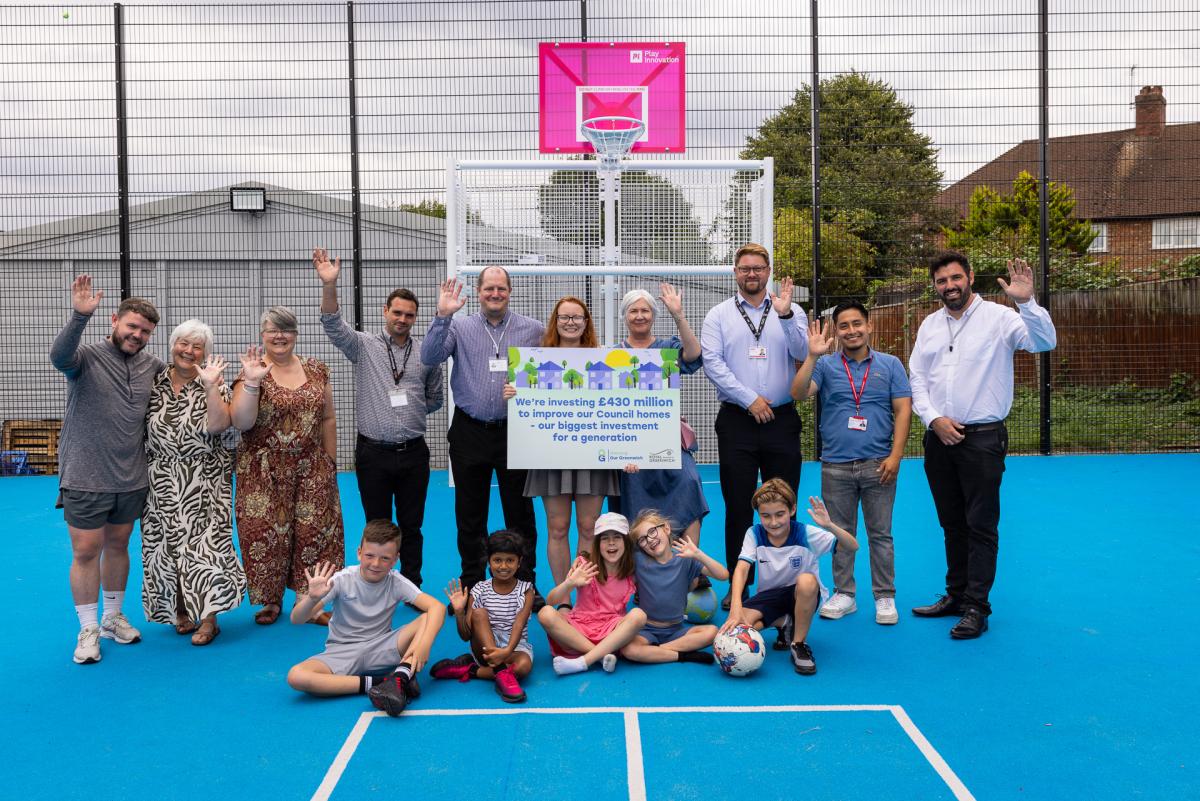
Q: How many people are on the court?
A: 15